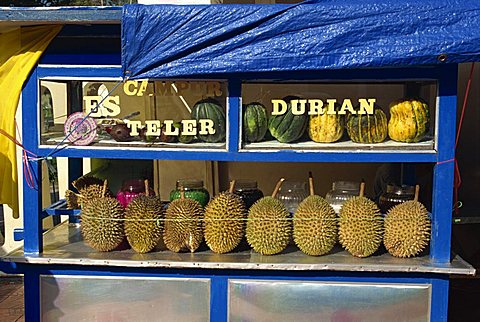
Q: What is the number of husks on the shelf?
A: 8